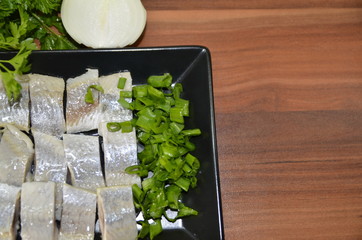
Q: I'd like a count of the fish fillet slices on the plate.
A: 12